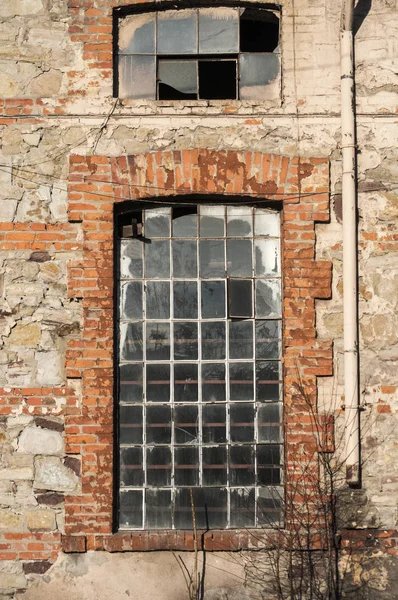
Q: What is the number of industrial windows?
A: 2